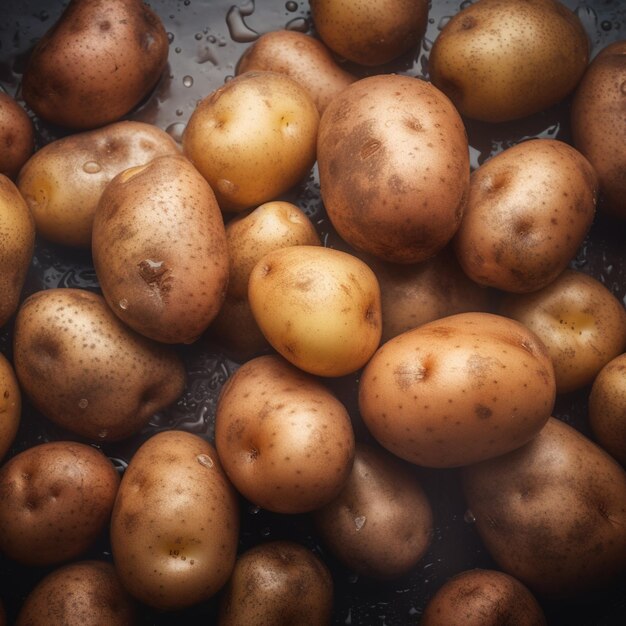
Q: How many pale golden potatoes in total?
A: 2